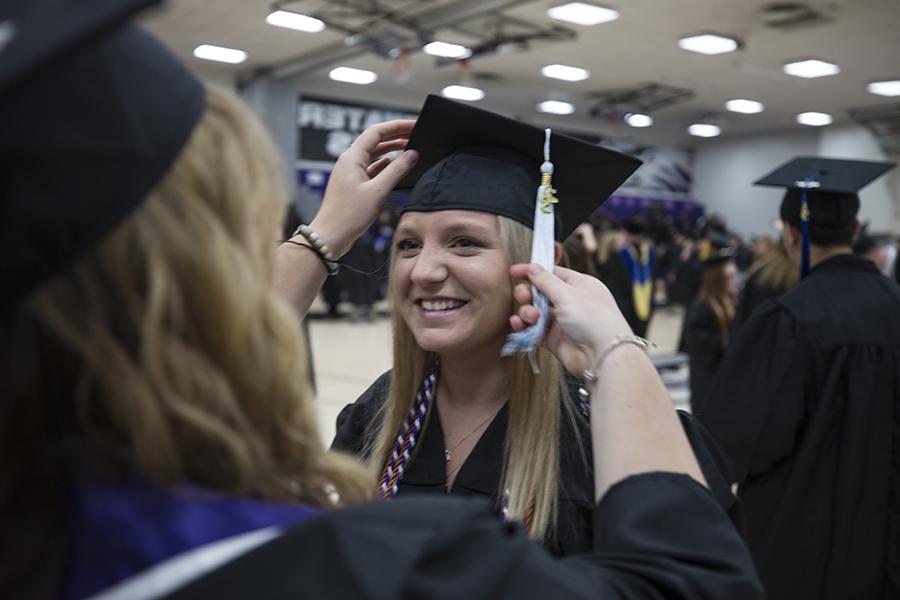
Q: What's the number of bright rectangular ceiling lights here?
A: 15